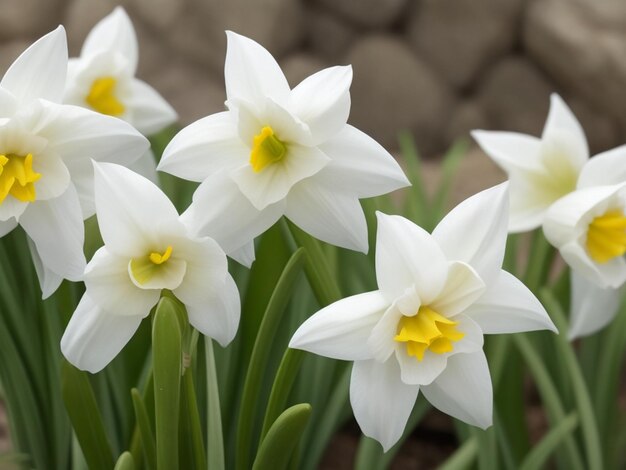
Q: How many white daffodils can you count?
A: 7